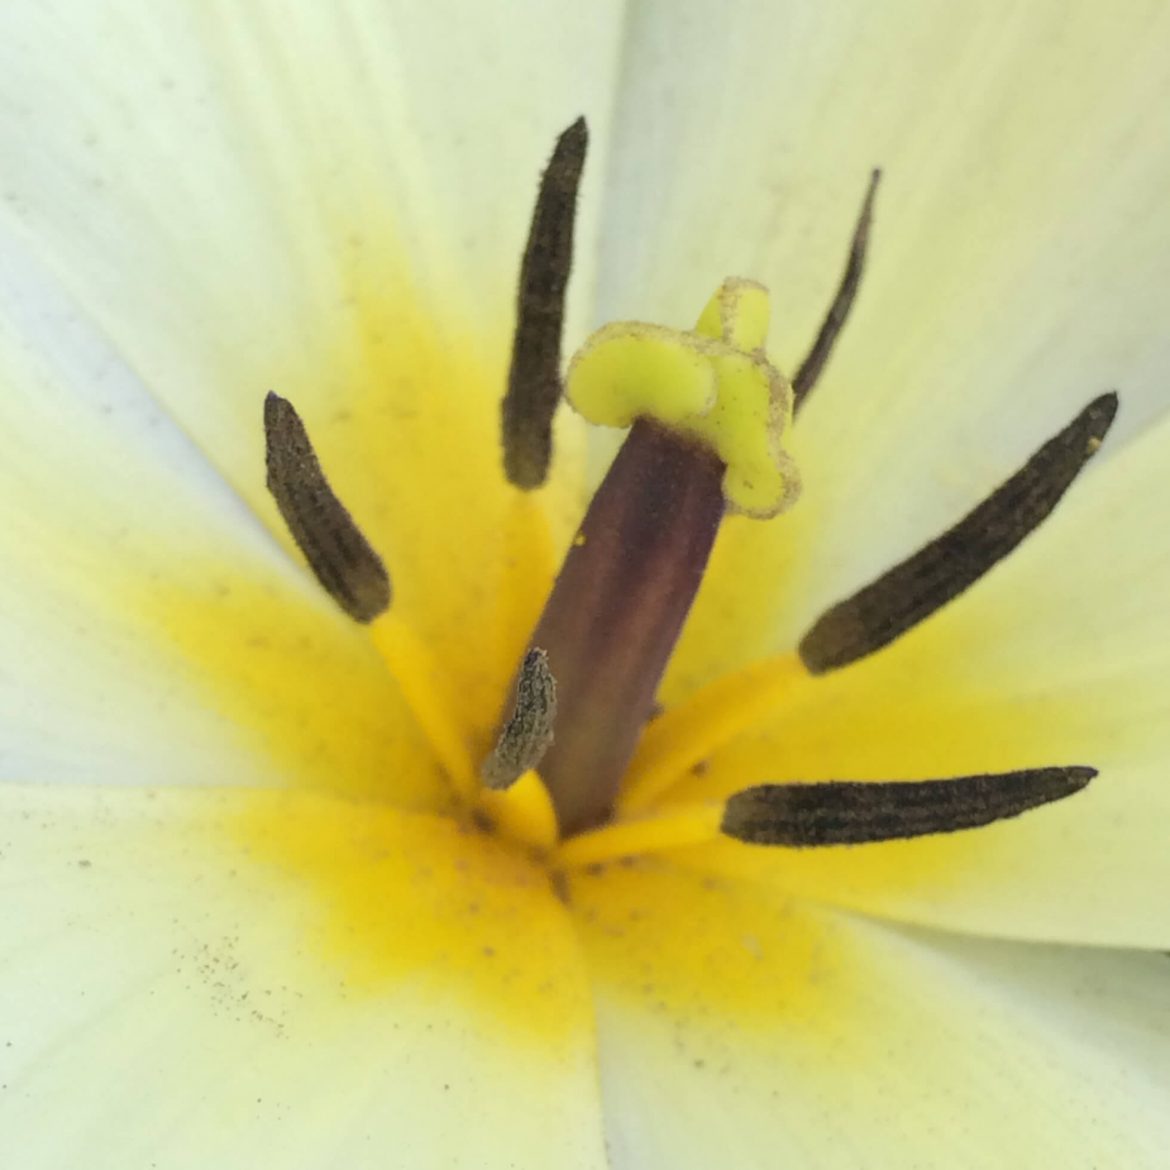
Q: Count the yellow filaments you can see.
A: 5